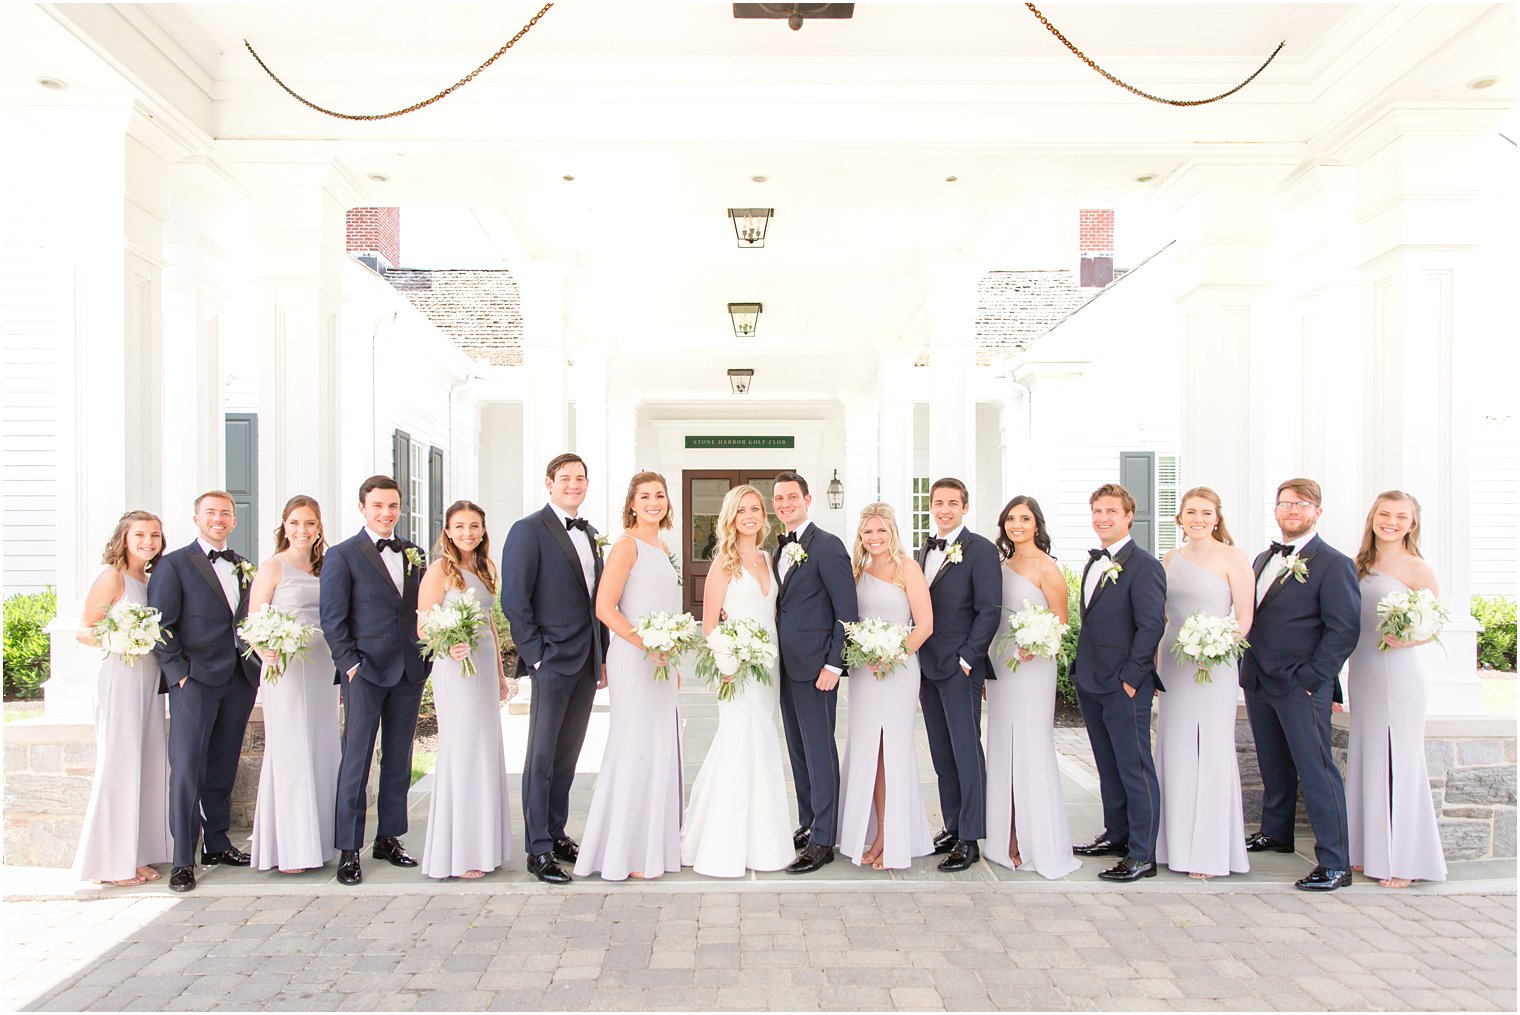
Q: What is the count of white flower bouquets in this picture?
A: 9